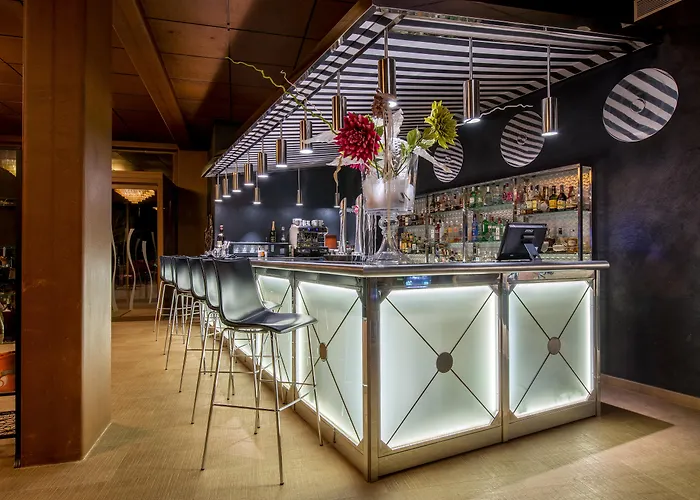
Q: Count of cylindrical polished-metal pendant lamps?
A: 14